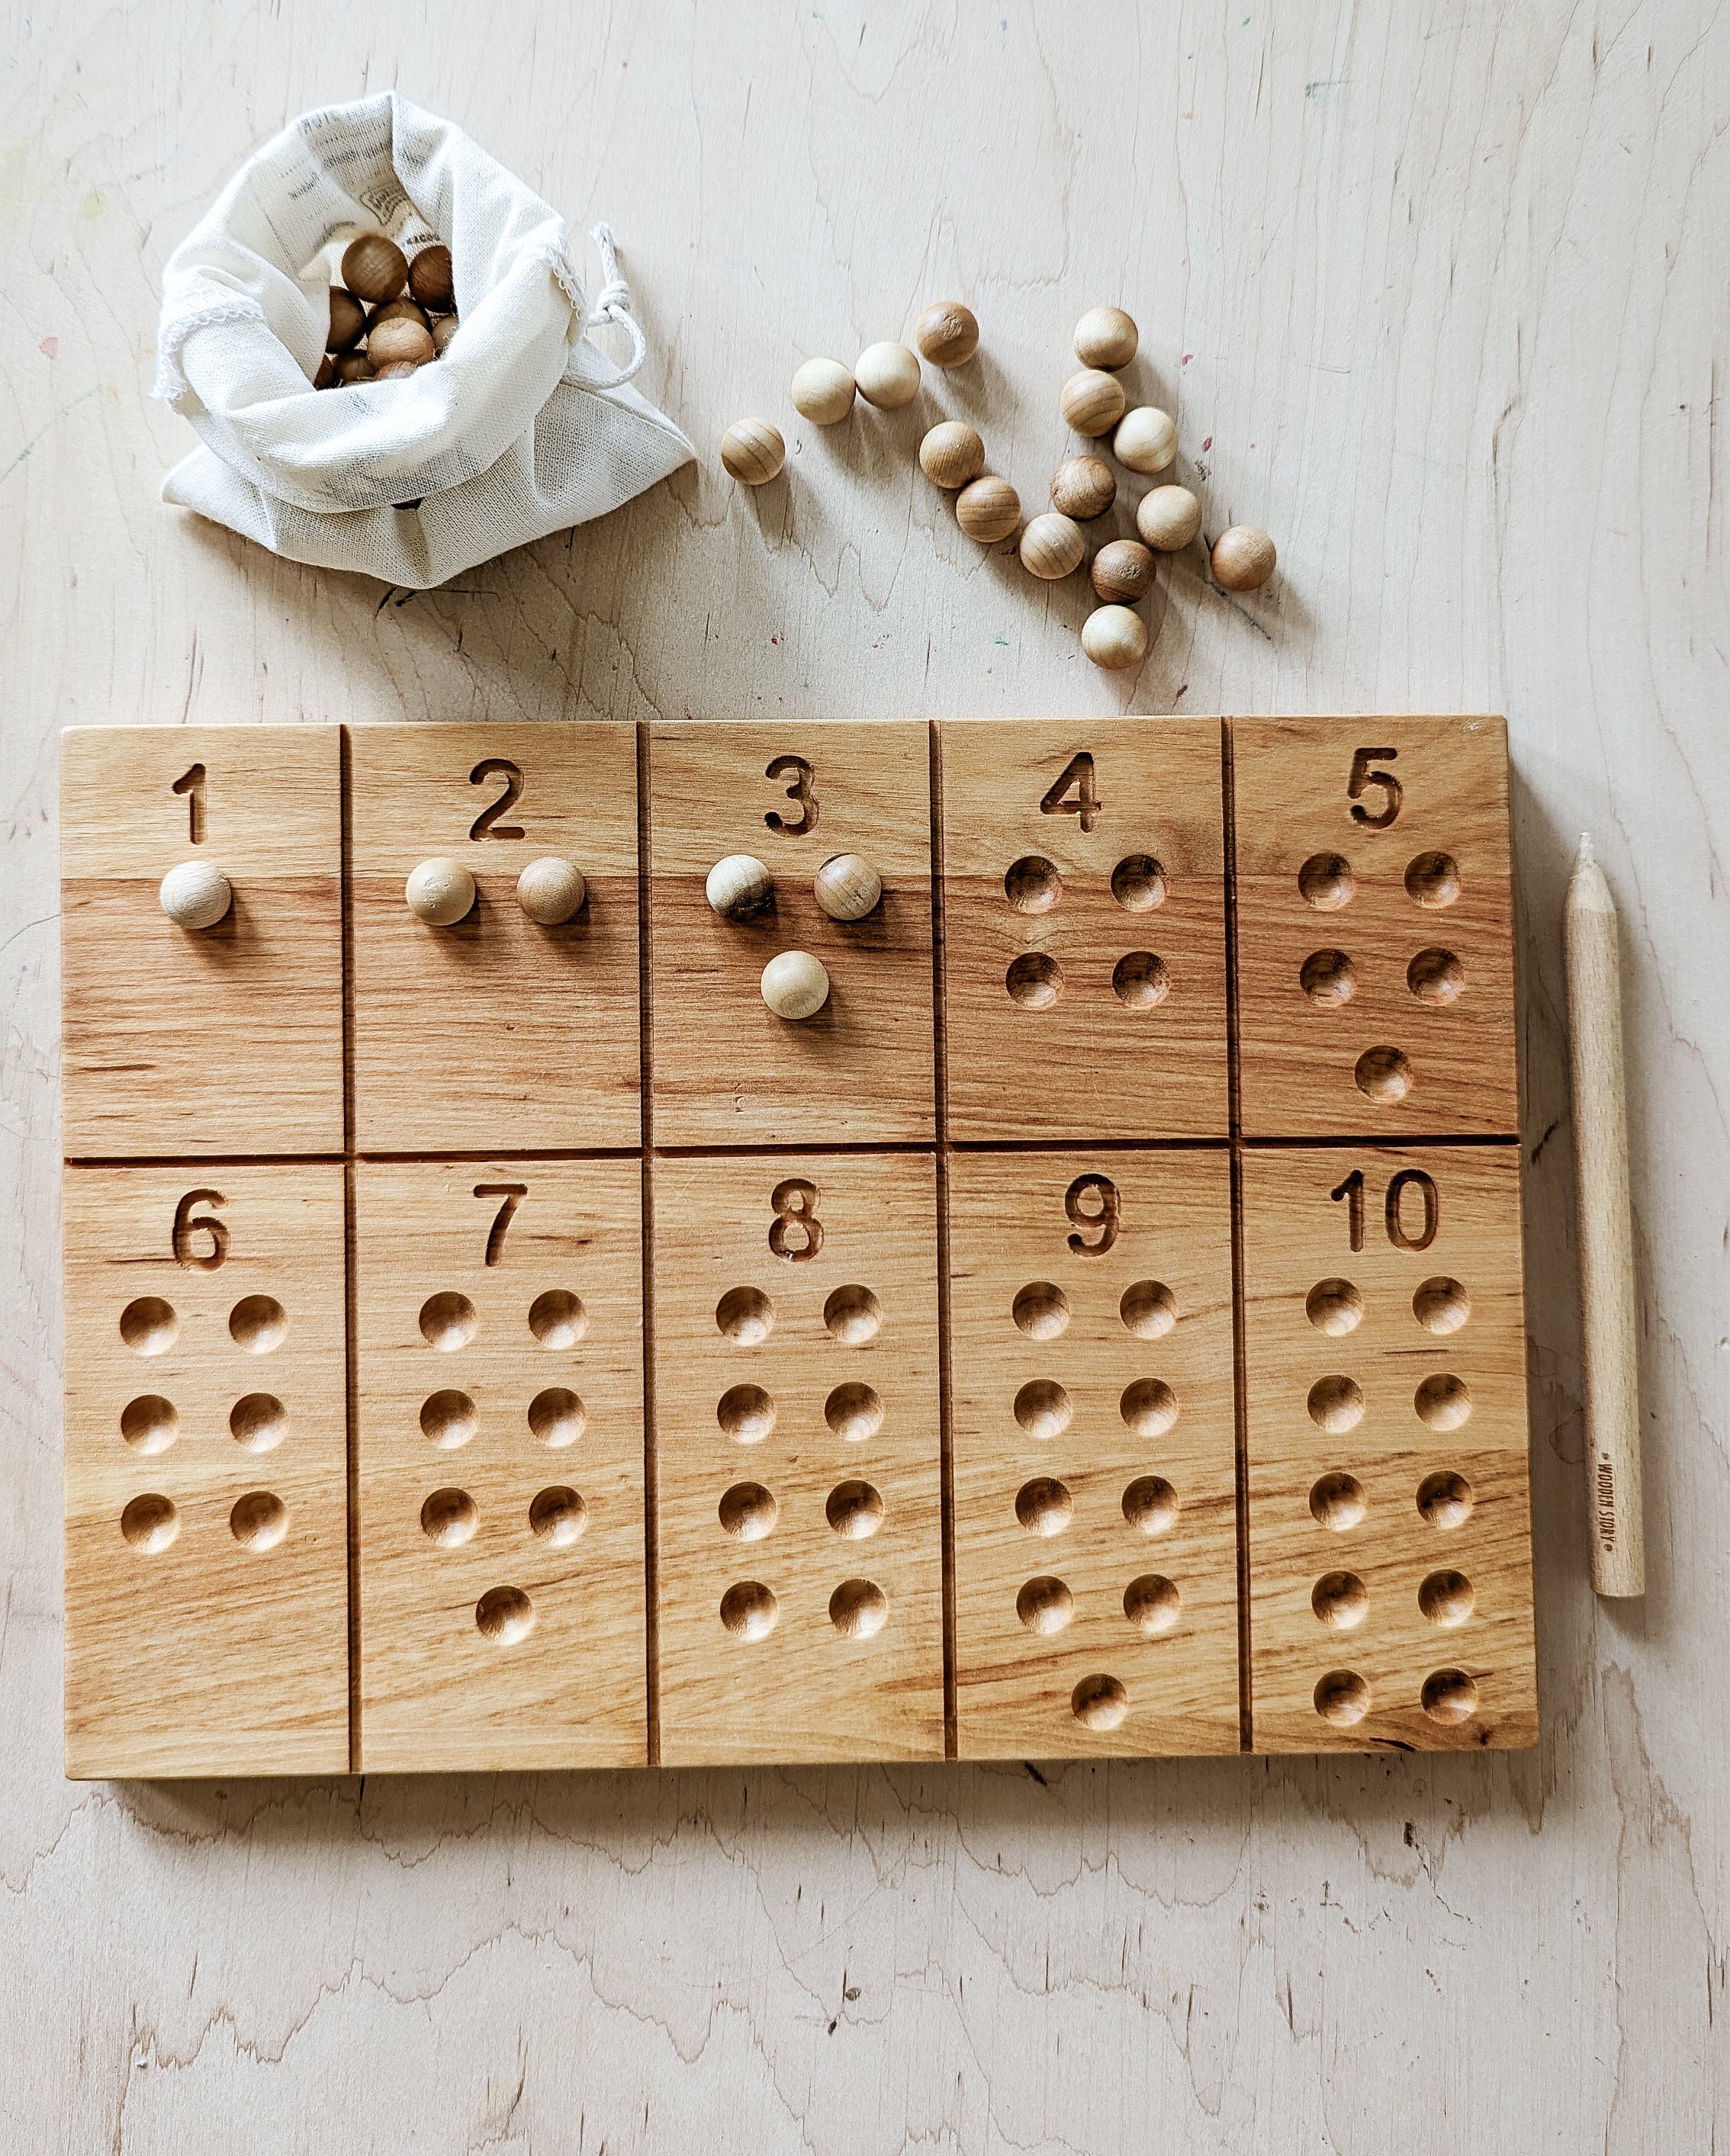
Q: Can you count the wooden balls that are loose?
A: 15